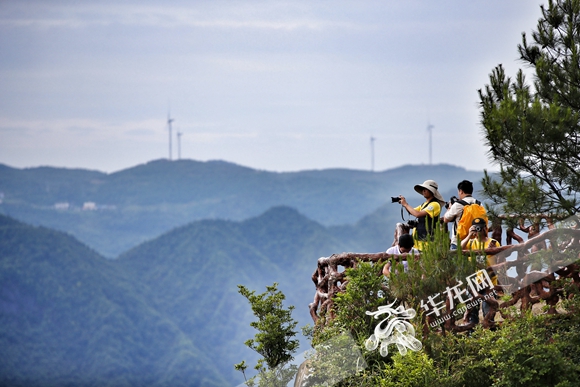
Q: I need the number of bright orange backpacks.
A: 1